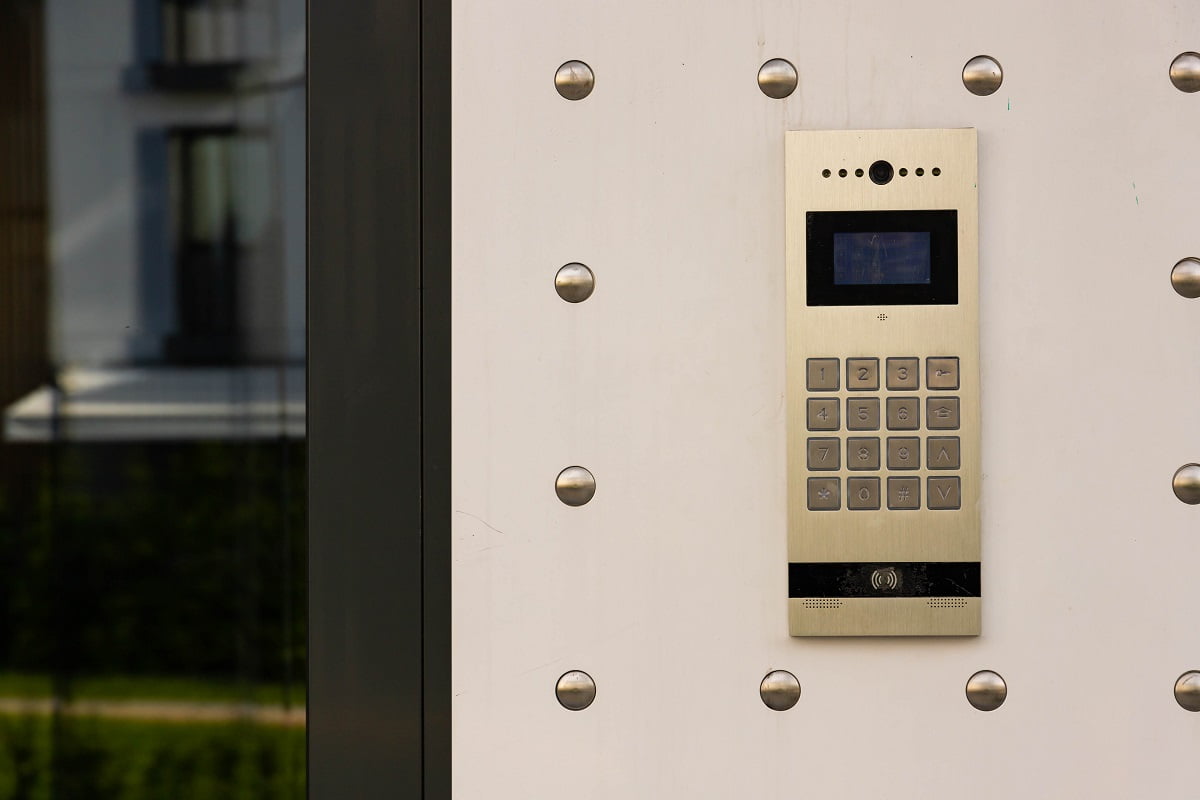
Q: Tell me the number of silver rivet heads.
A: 12